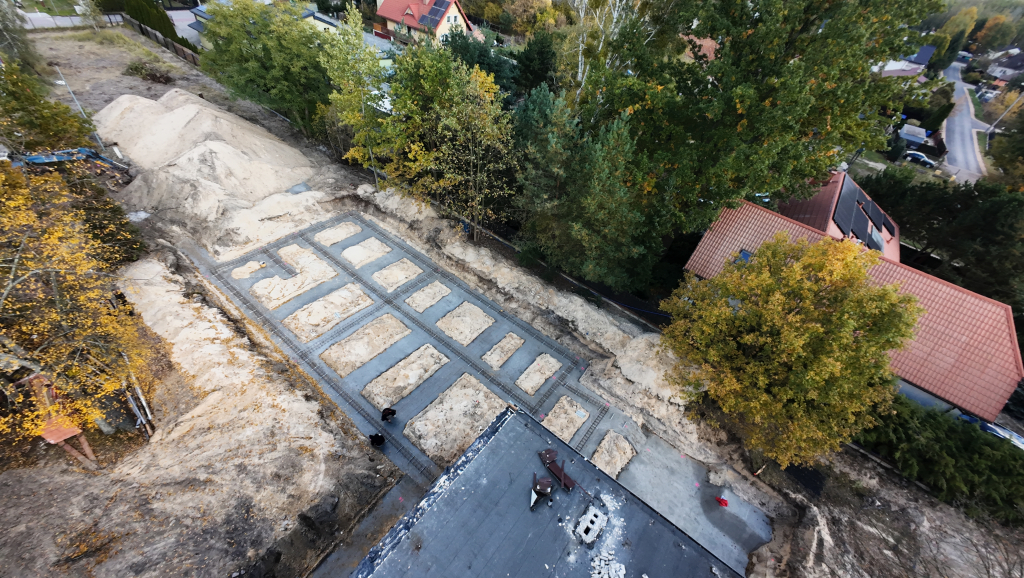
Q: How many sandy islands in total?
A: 15